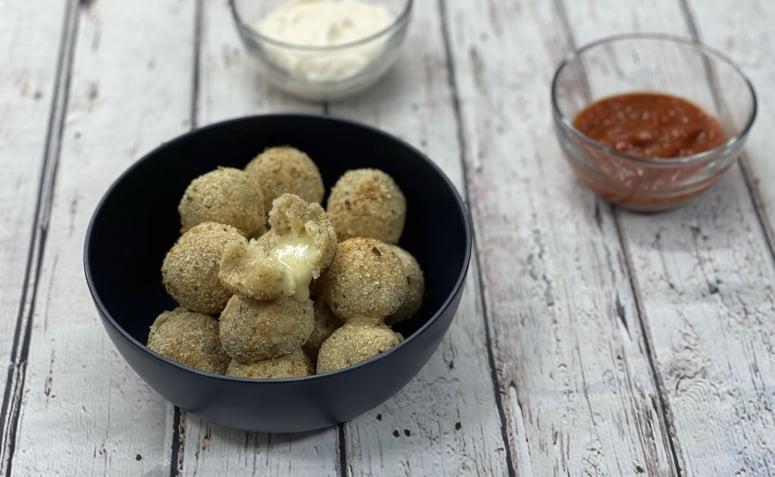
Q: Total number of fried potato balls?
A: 12